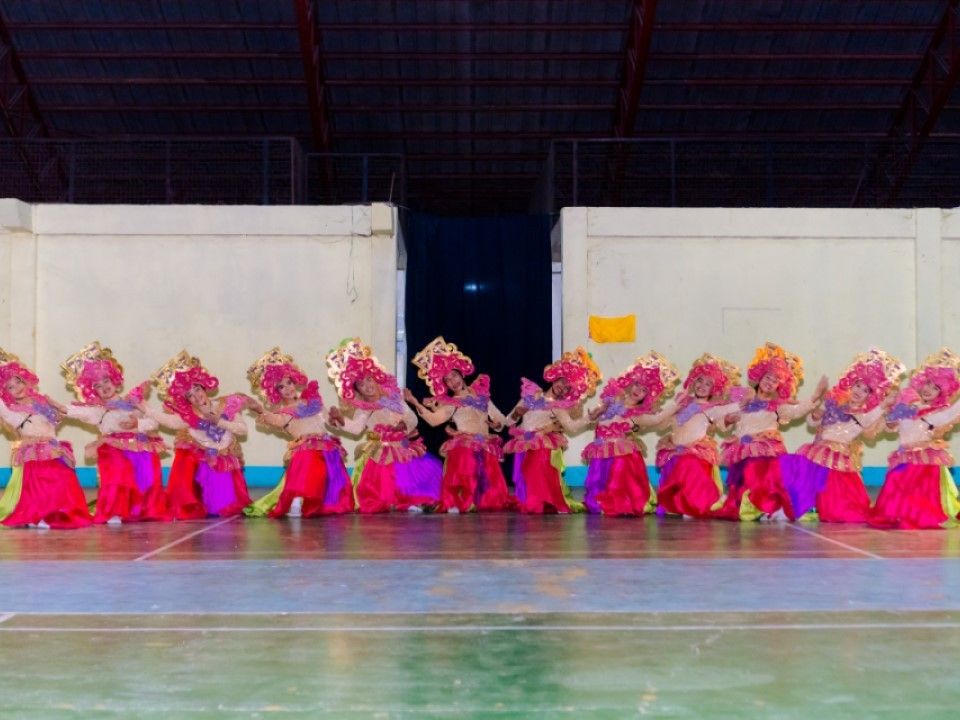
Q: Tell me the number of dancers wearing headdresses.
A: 12